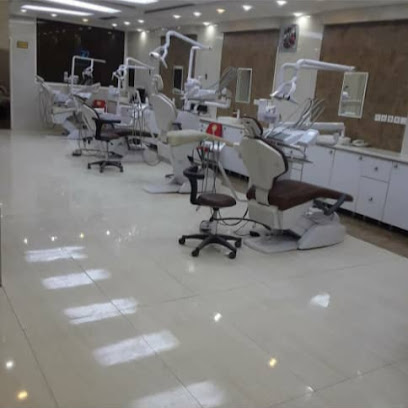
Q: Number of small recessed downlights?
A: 14